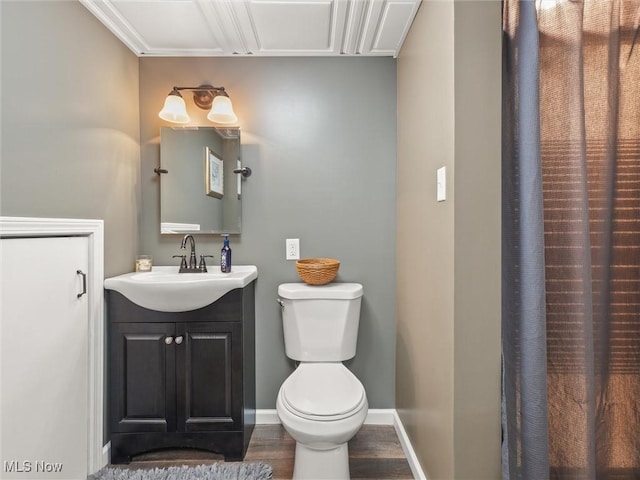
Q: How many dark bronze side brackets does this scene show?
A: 2